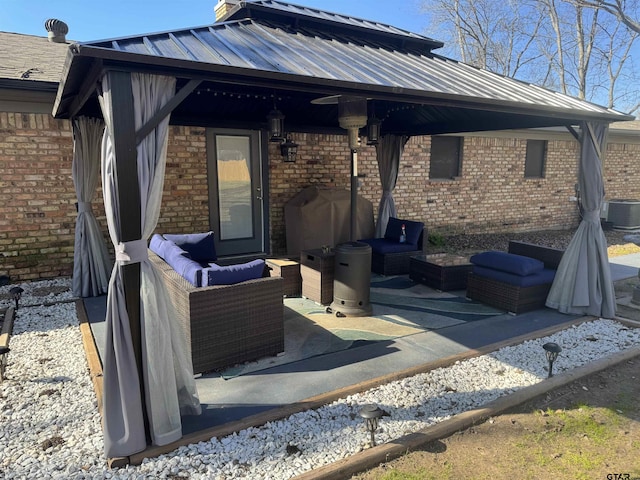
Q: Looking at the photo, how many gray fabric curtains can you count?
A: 4